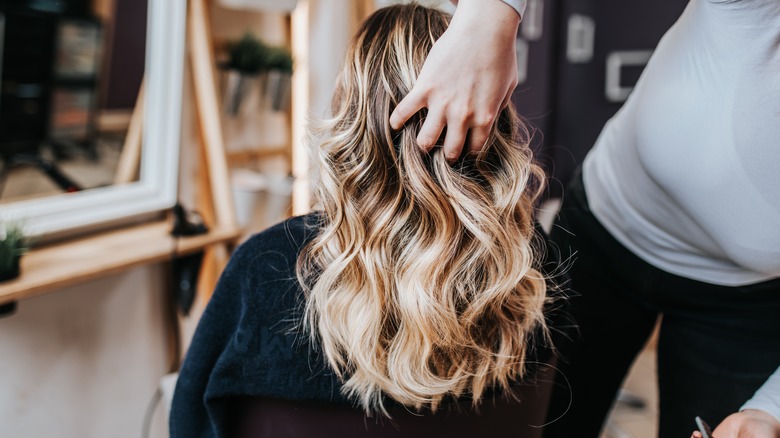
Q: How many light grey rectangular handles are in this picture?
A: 4